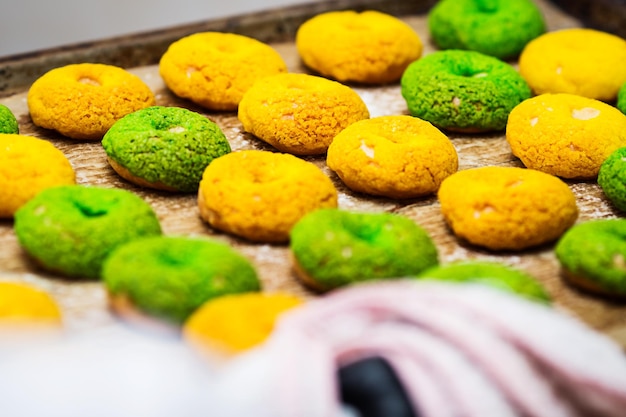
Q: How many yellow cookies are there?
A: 12